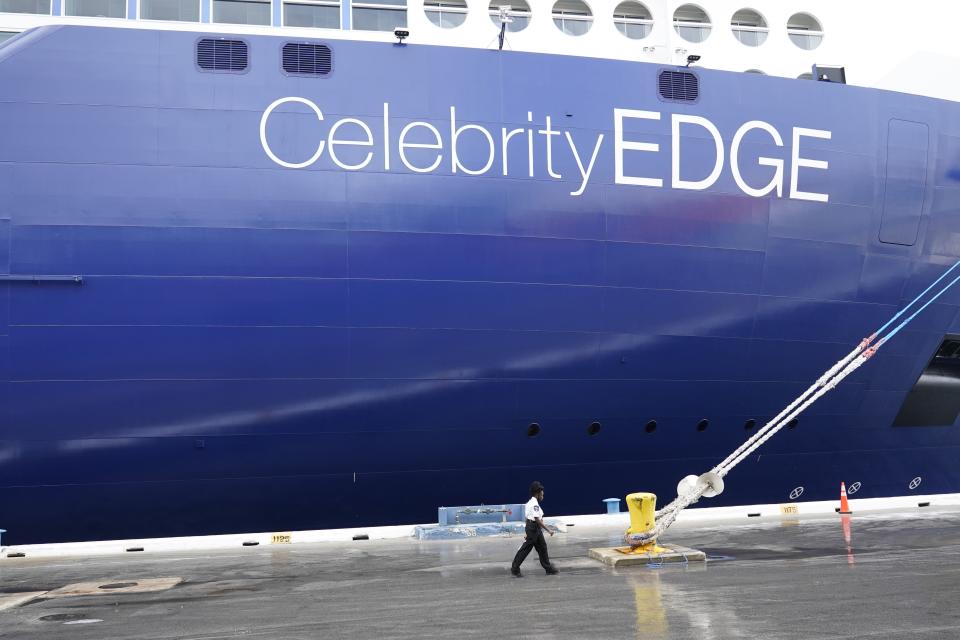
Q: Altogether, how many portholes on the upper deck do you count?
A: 7